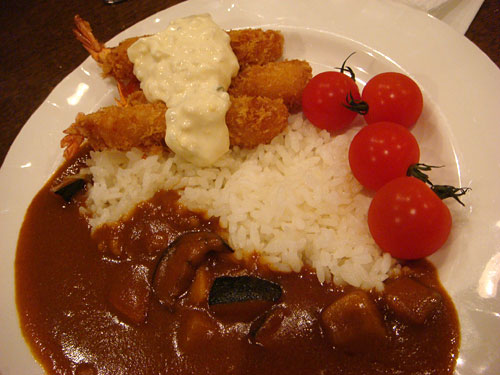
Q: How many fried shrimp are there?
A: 3